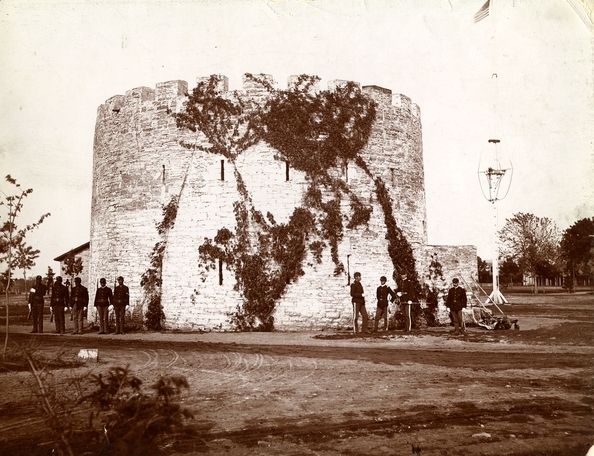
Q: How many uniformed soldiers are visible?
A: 9